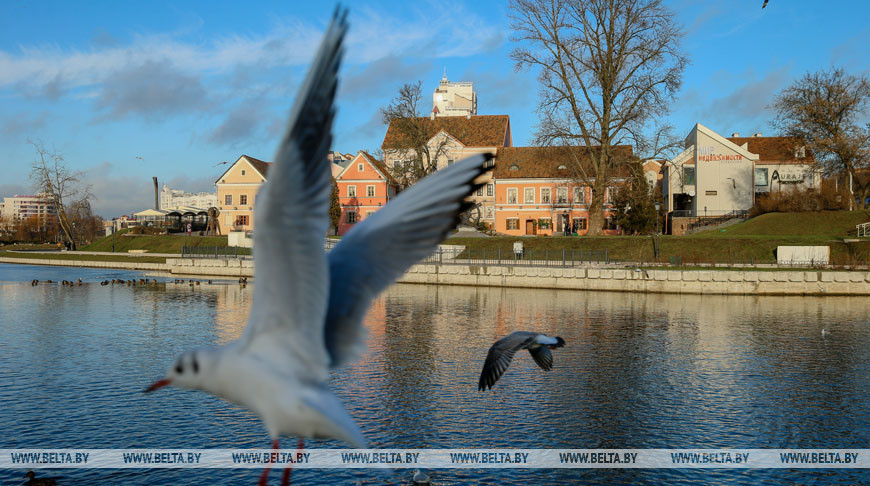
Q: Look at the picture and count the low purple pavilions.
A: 0